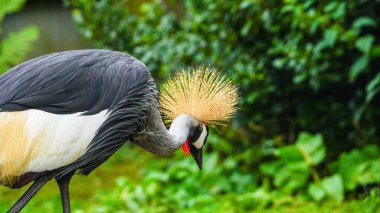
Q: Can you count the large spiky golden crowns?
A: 1